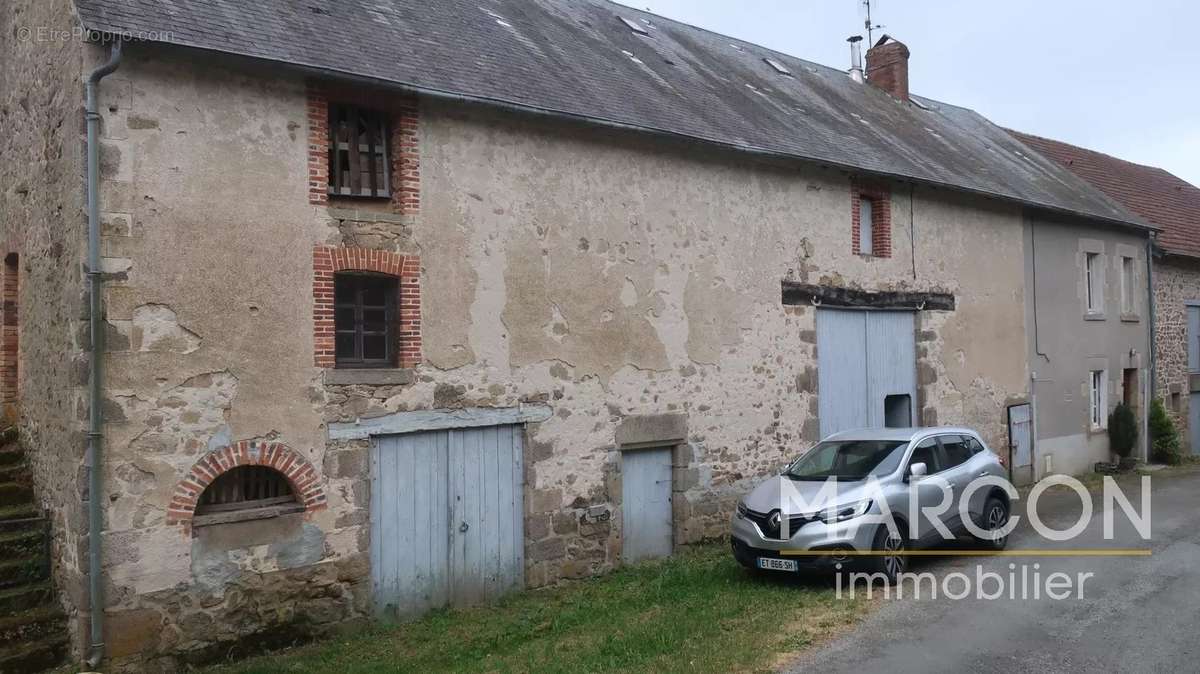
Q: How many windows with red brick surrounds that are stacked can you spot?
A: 2